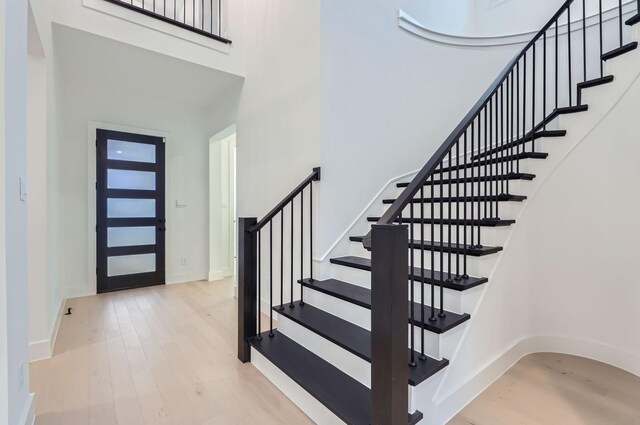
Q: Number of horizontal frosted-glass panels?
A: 5